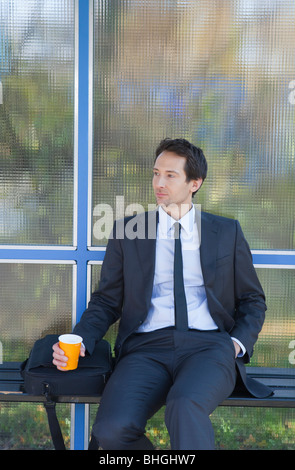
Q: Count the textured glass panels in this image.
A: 4